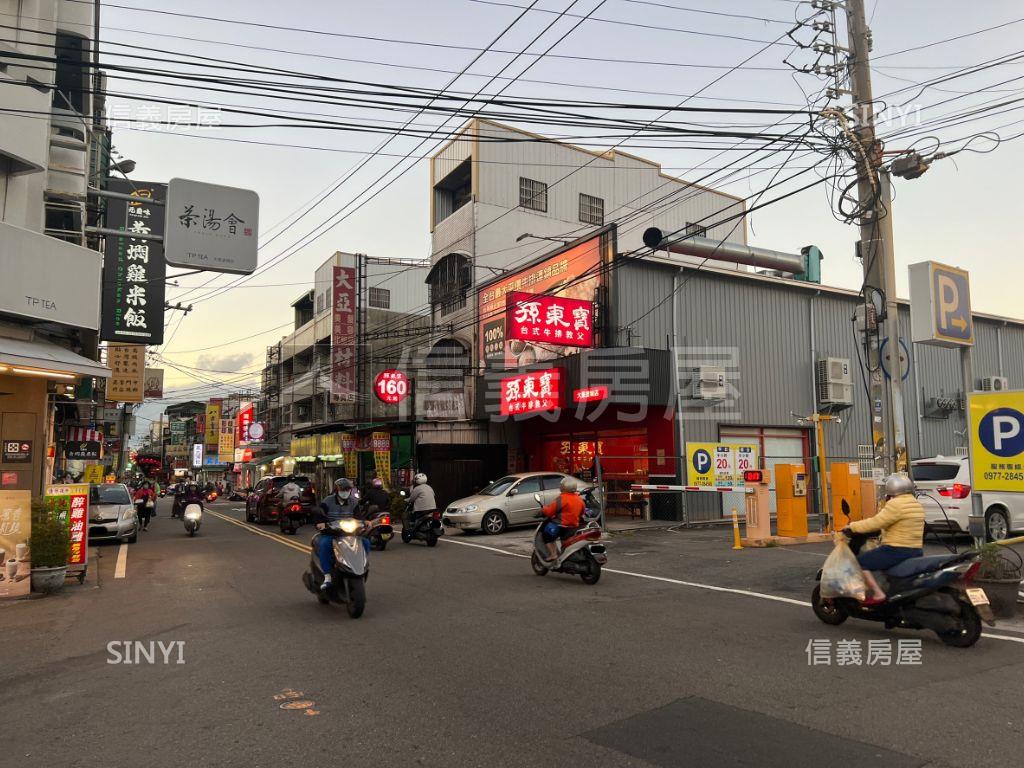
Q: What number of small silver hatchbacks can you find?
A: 1